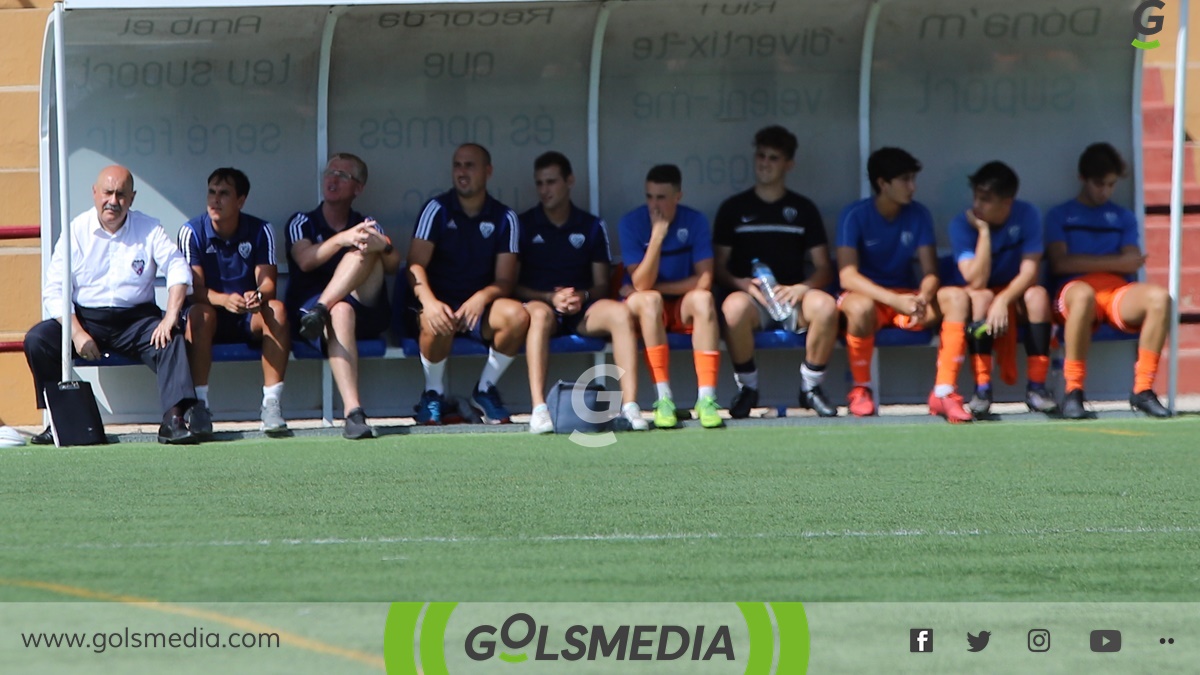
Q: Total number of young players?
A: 5